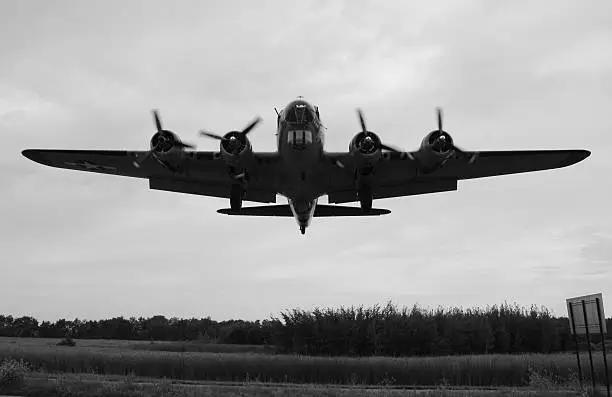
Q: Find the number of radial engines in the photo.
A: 4